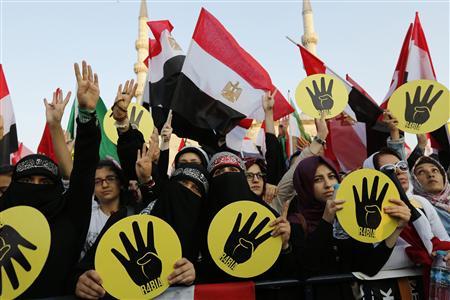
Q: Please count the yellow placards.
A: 7